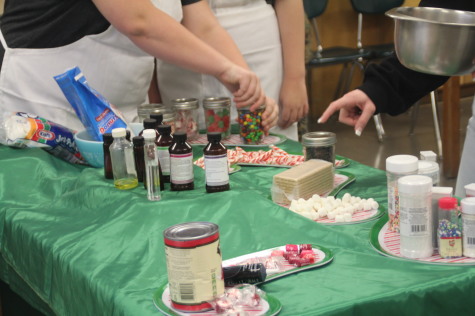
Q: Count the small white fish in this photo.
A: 0